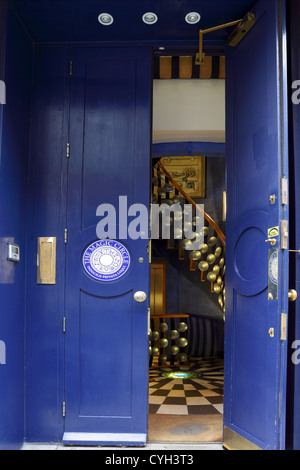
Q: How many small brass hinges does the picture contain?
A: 5